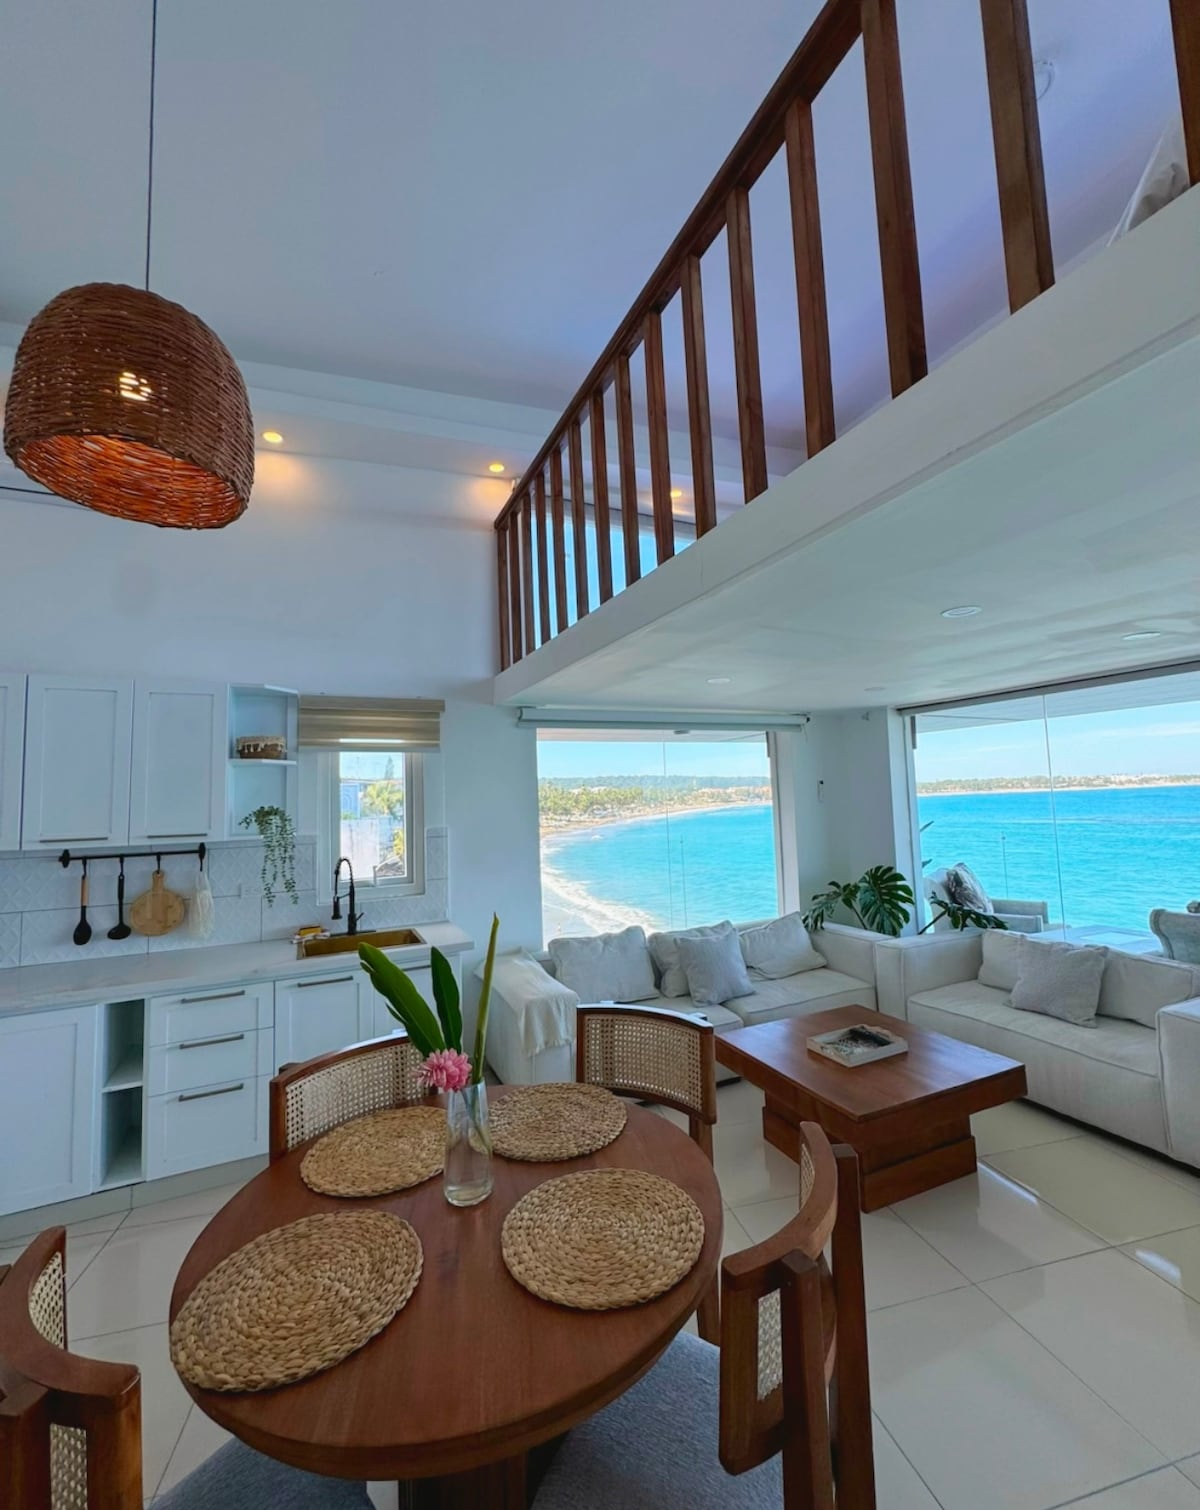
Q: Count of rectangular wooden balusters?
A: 15